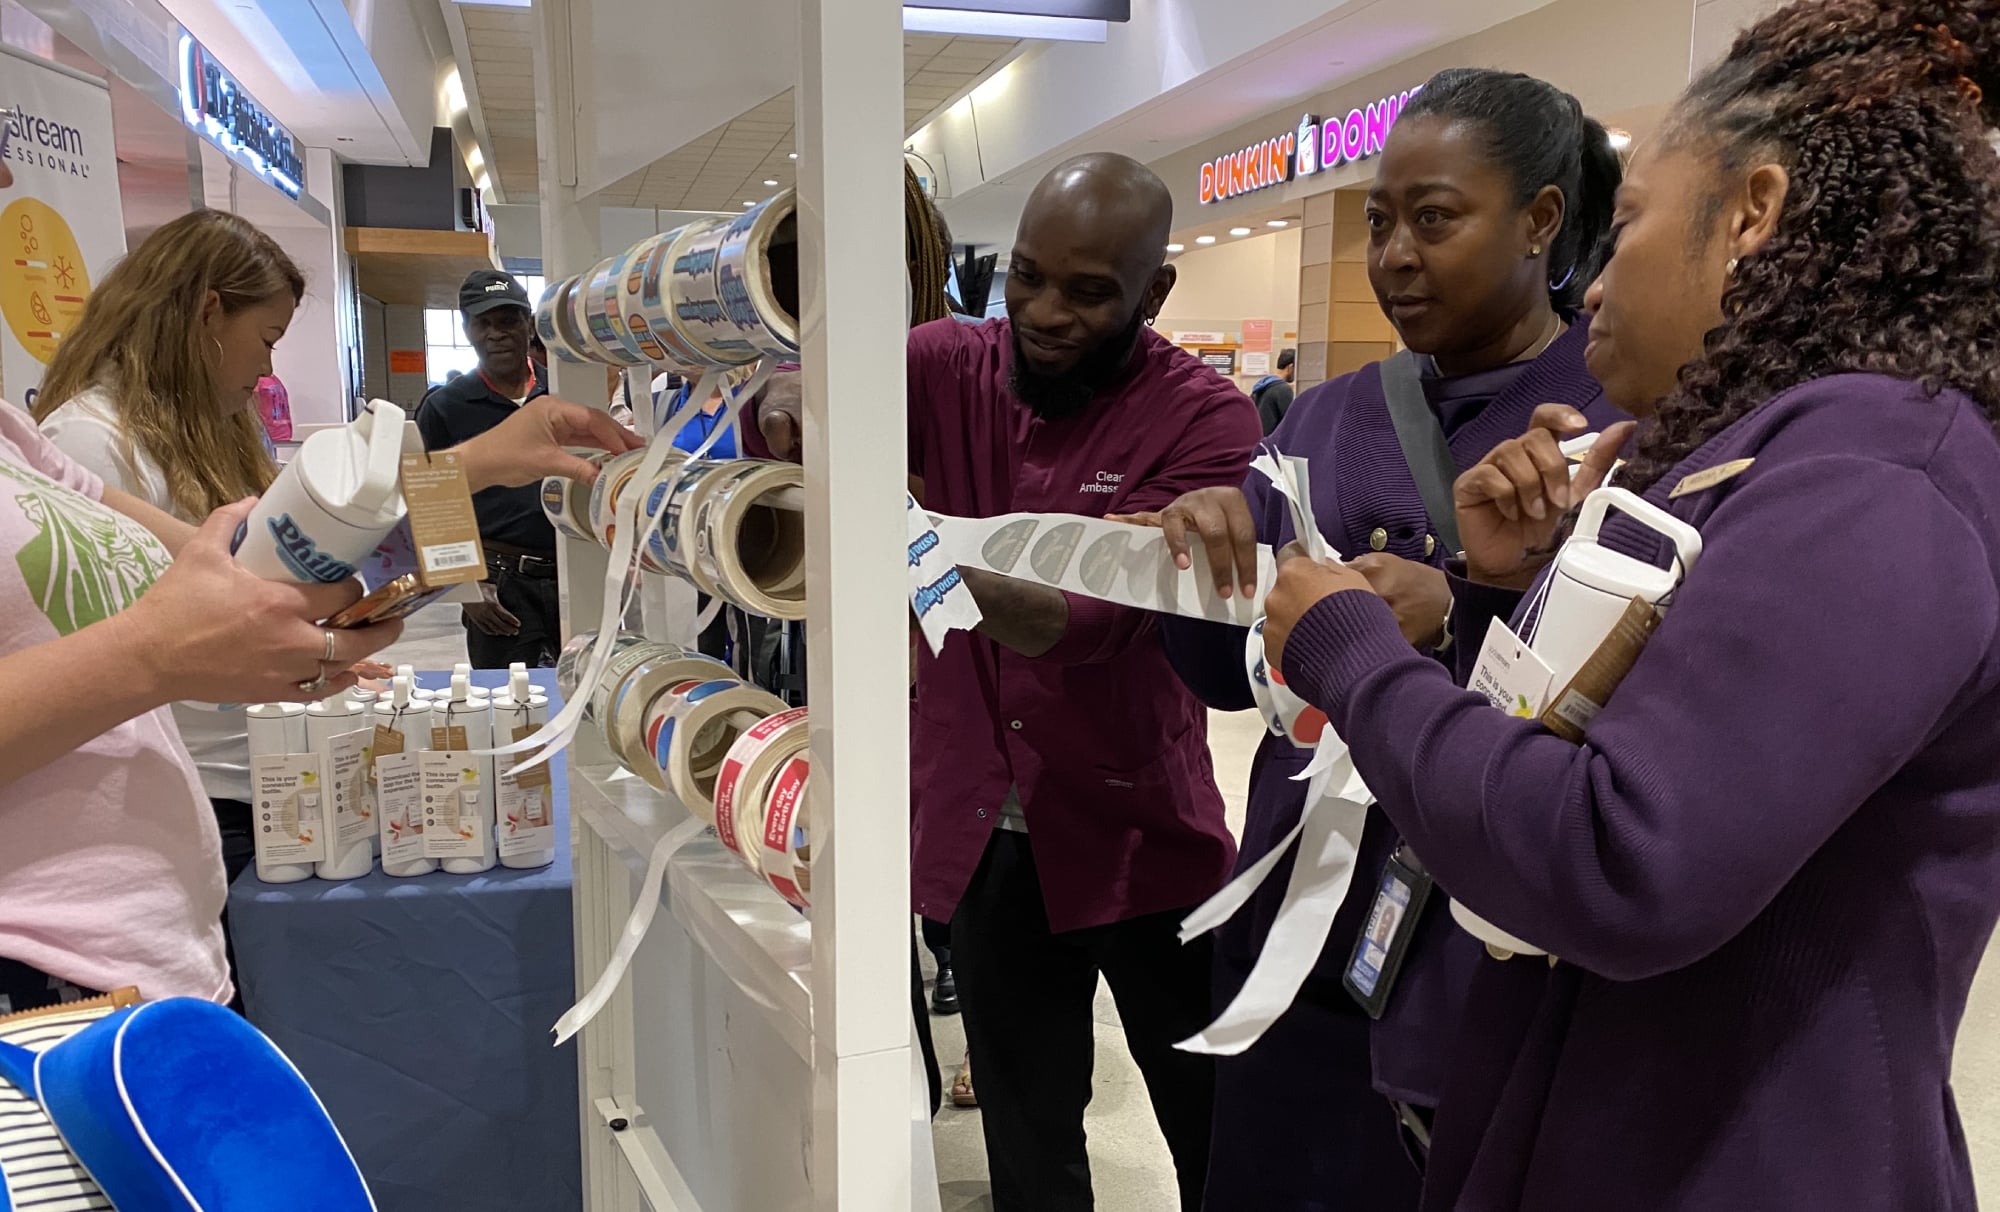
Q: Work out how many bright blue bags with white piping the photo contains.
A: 1